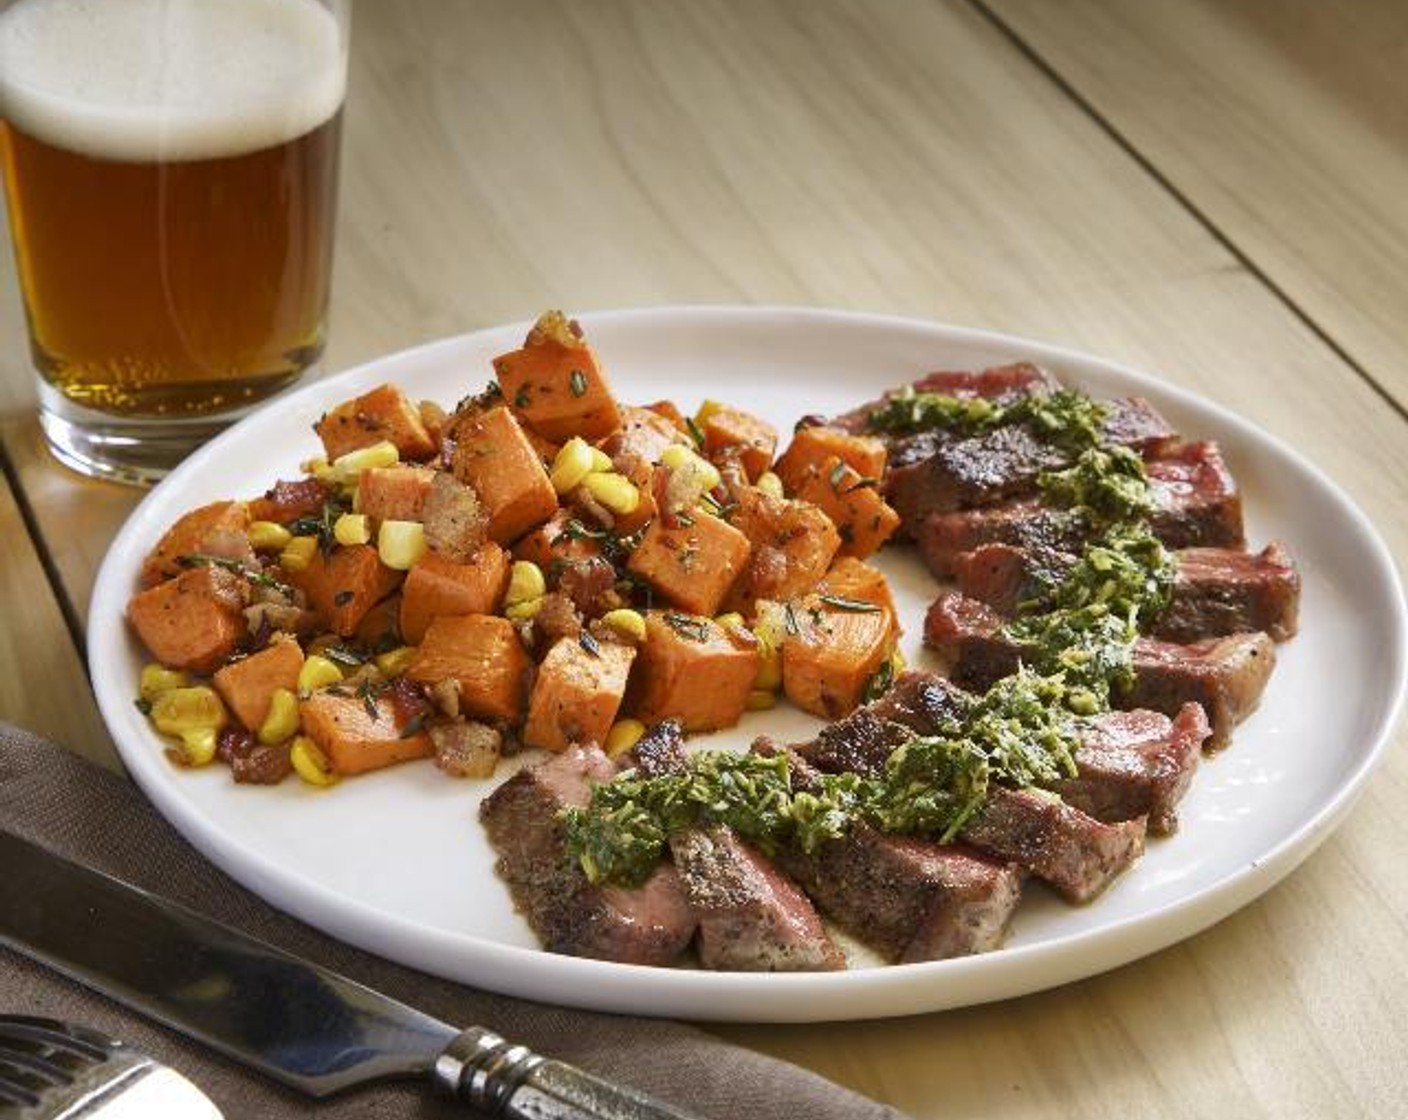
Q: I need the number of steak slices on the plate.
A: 10